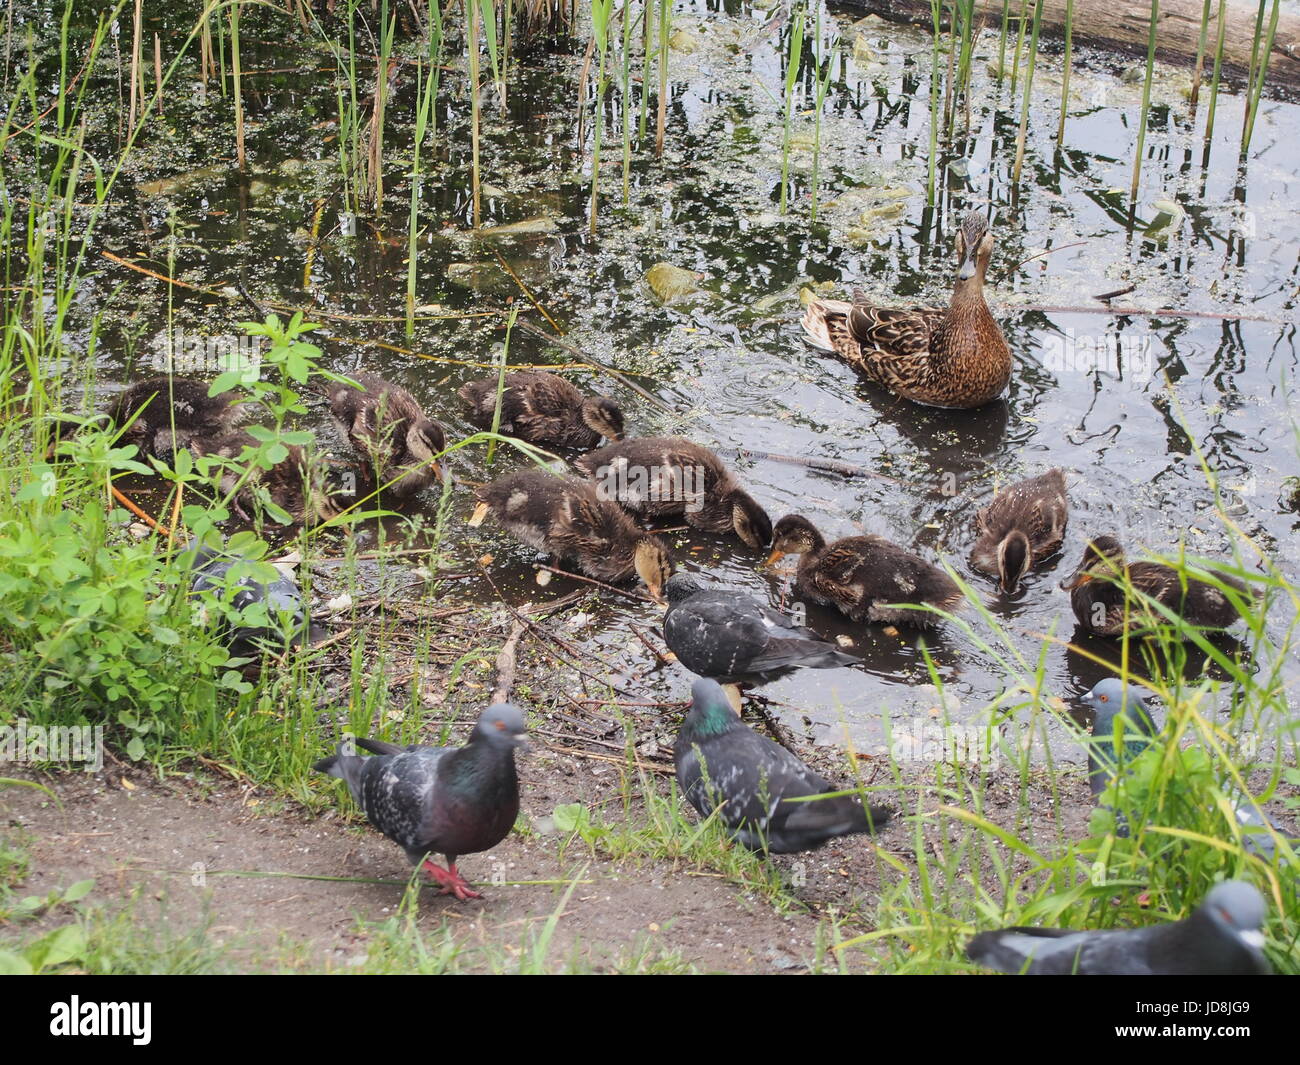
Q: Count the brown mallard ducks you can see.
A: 10